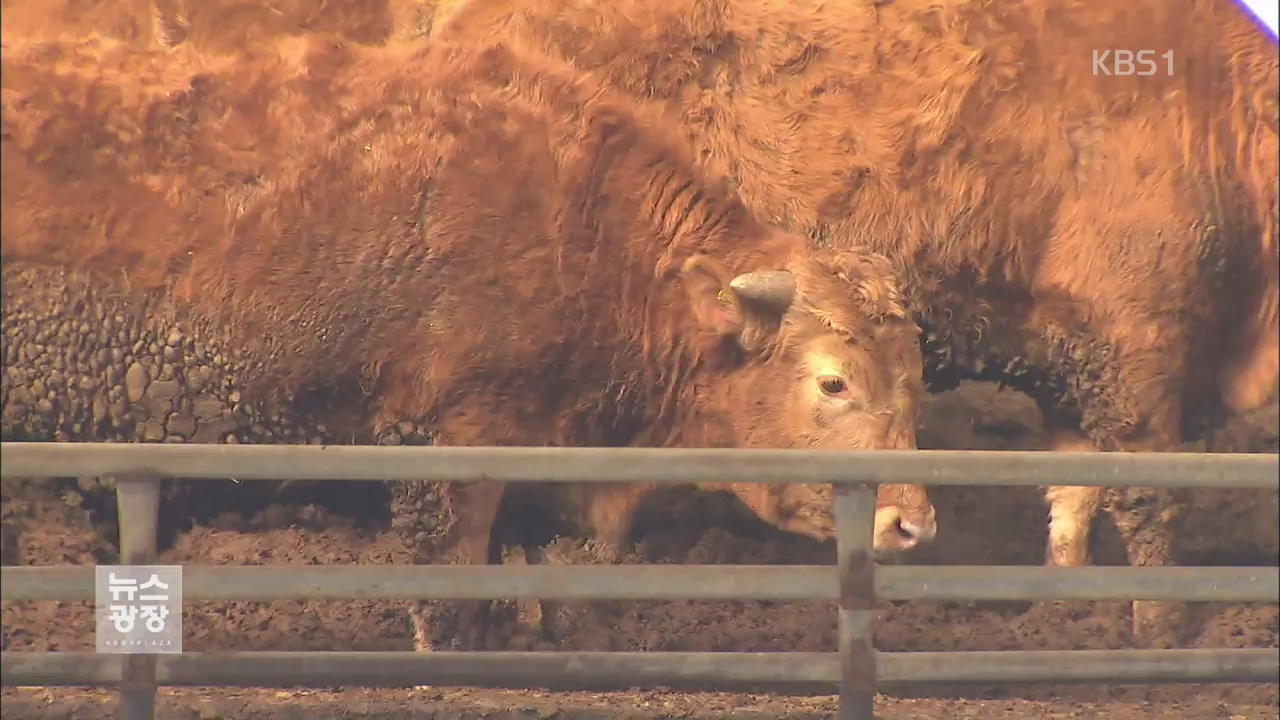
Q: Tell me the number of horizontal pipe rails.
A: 3